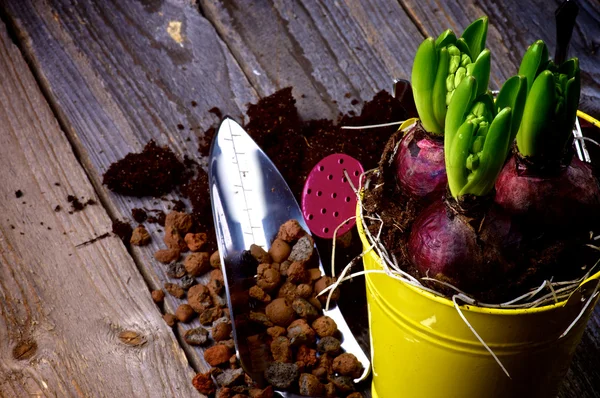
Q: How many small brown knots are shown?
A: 2